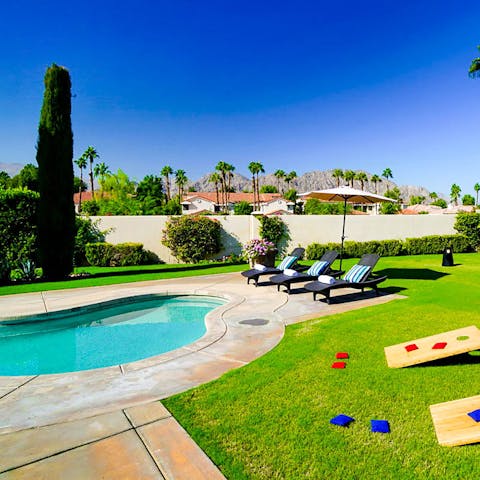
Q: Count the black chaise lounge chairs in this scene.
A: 3